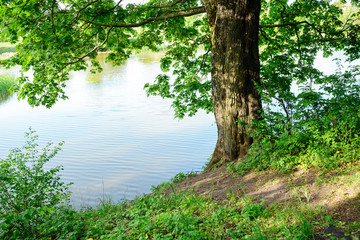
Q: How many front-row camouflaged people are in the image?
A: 0